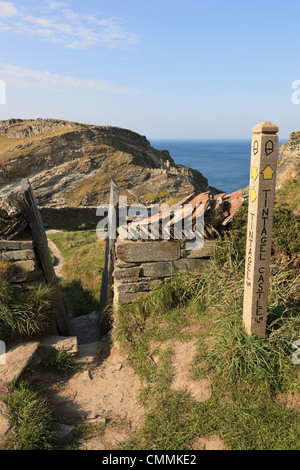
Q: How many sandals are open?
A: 0